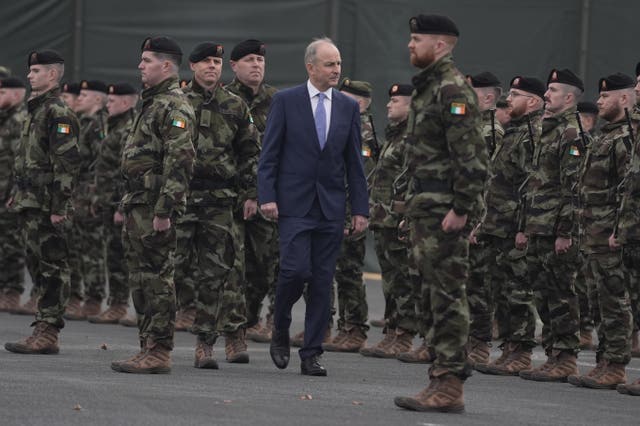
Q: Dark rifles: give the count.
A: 5